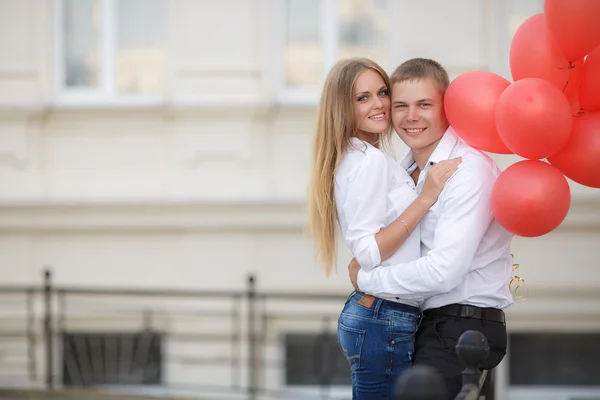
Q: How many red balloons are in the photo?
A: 7